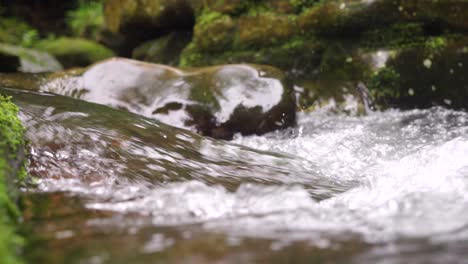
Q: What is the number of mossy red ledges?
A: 0